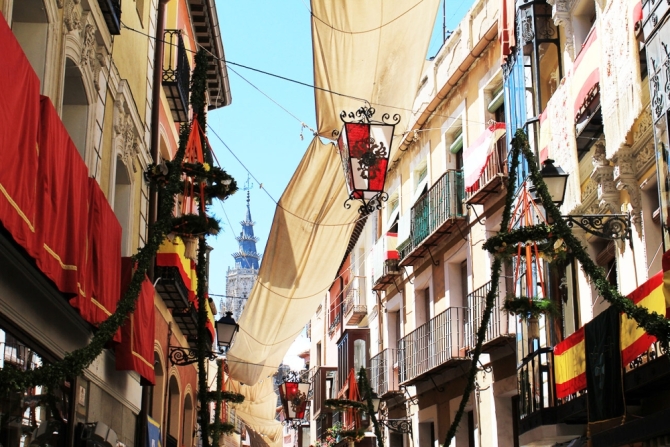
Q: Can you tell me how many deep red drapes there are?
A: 4